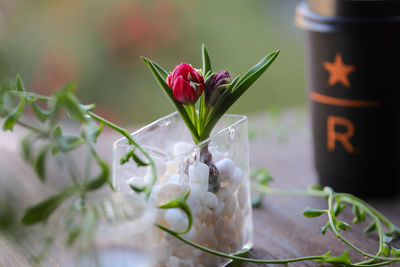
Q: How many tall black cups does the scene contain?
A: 1